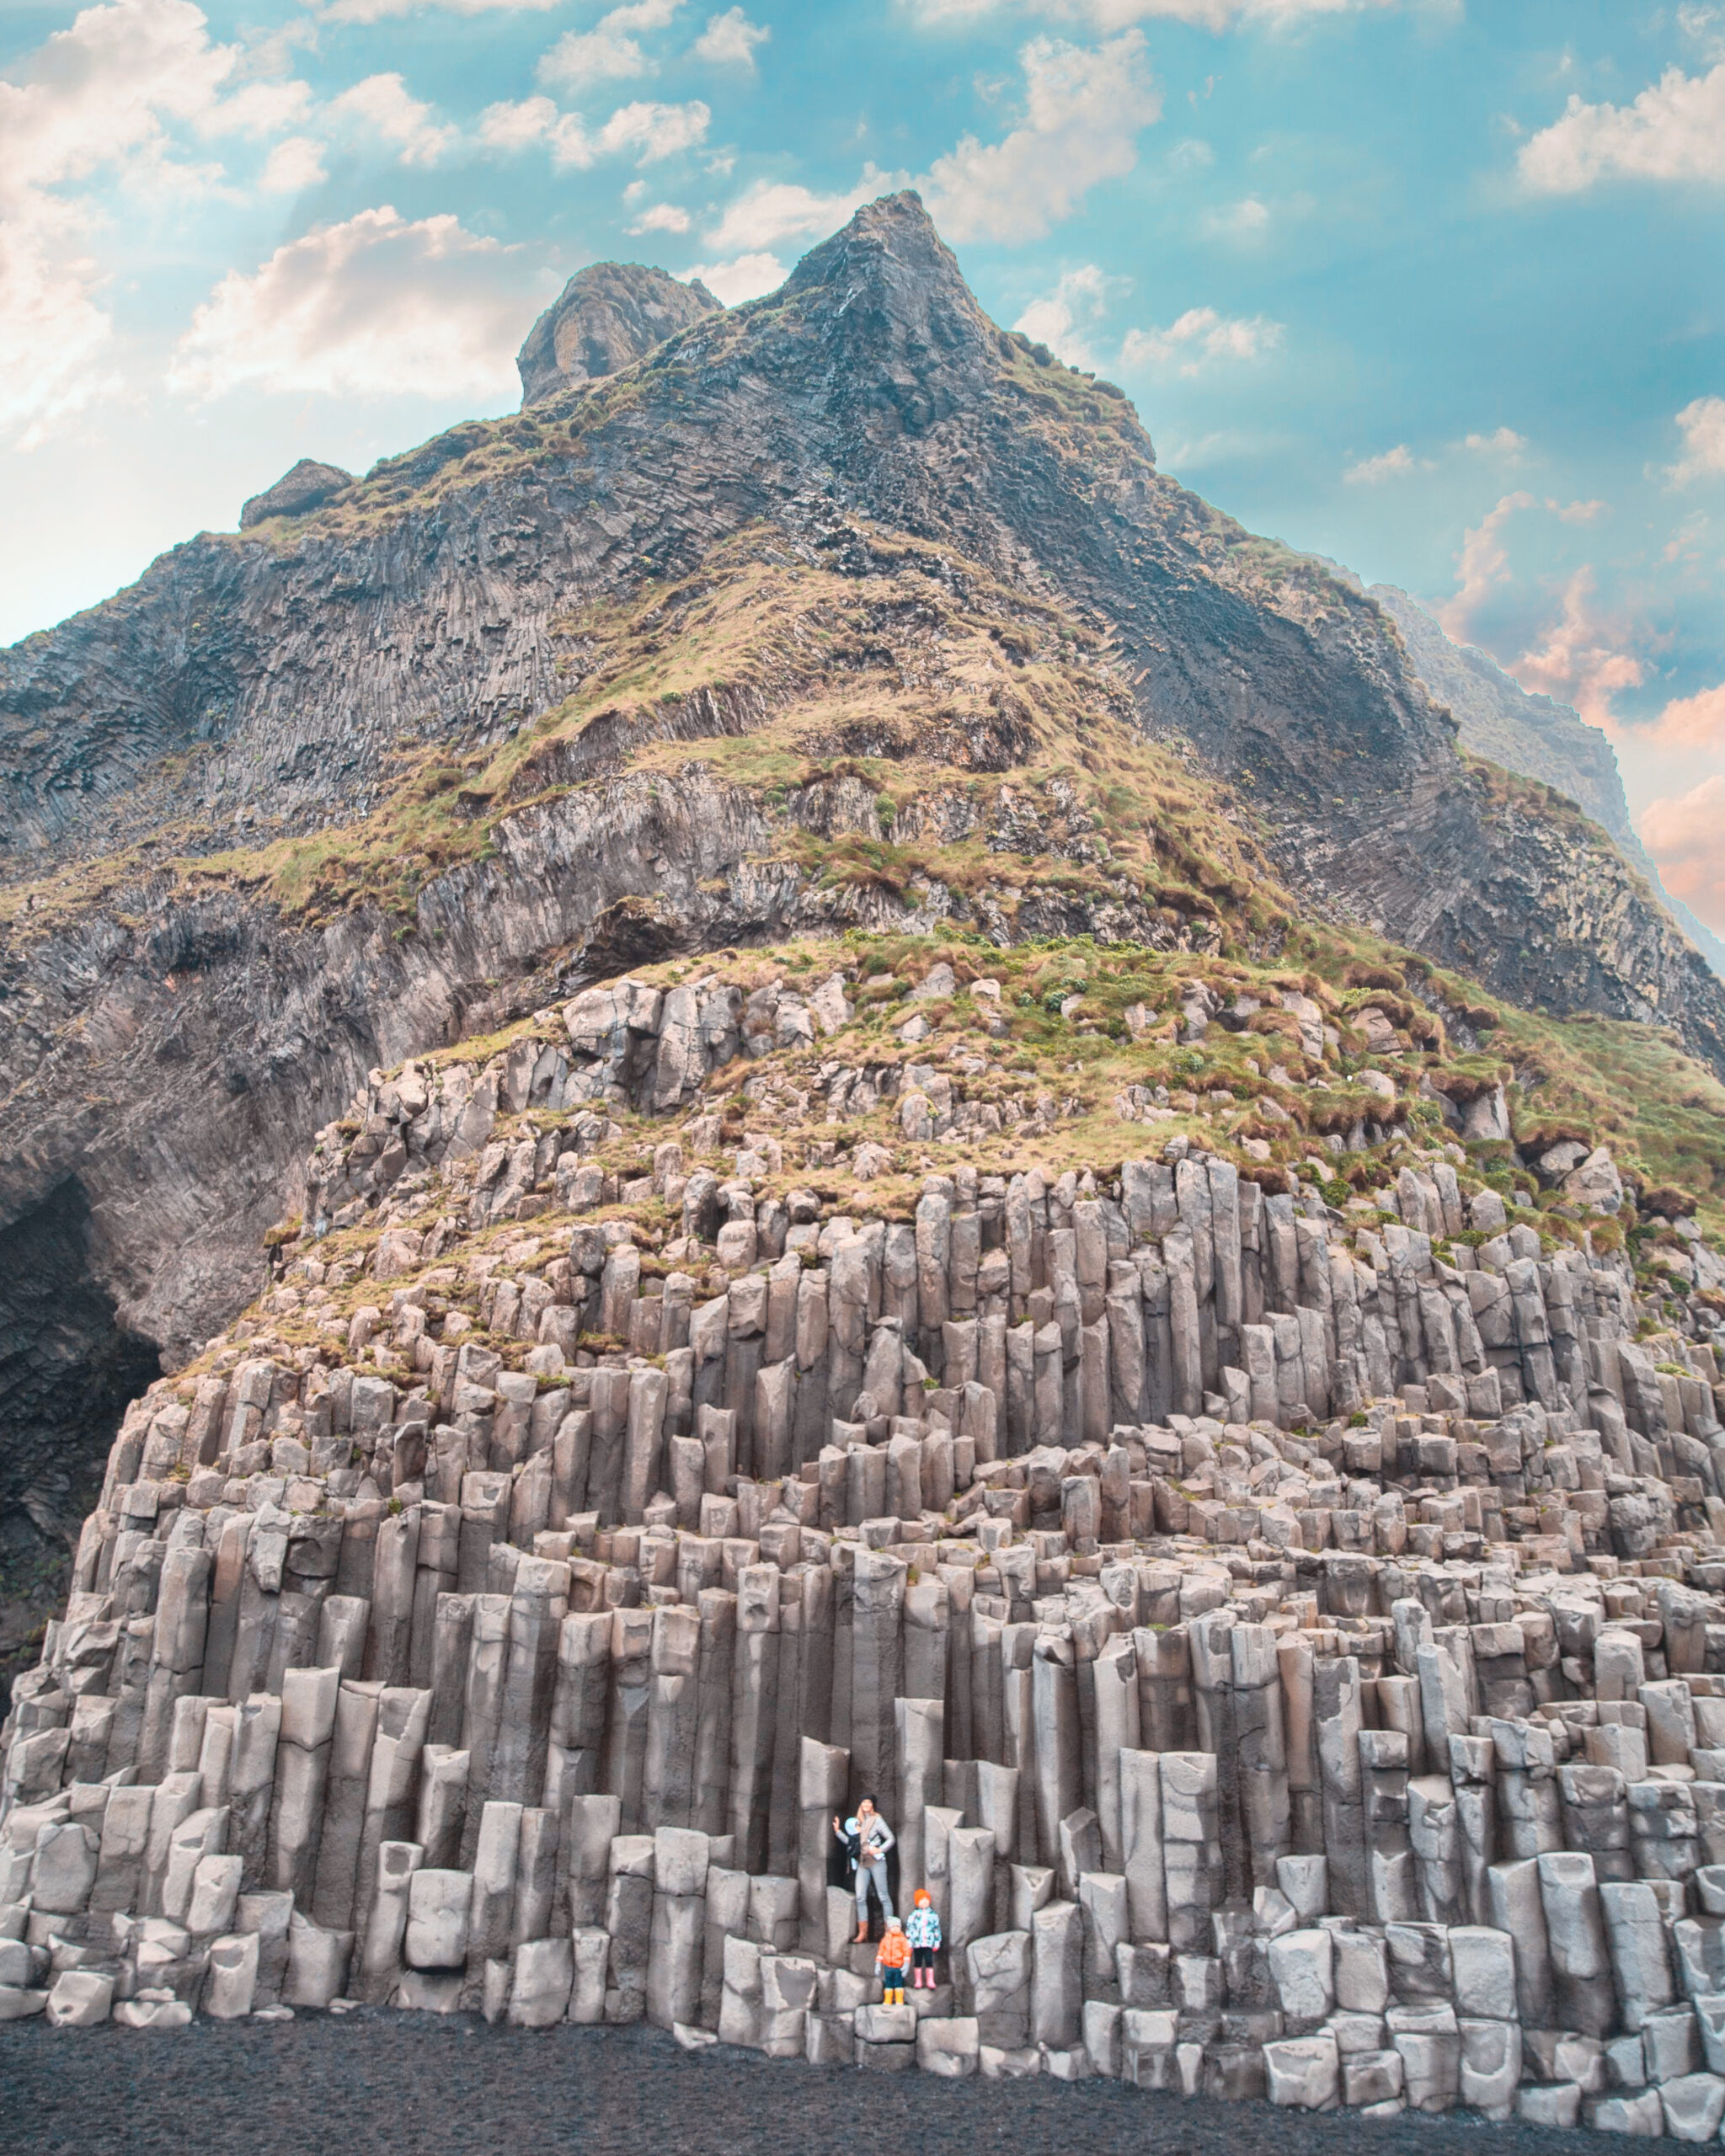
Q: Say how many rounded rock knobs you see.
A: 2